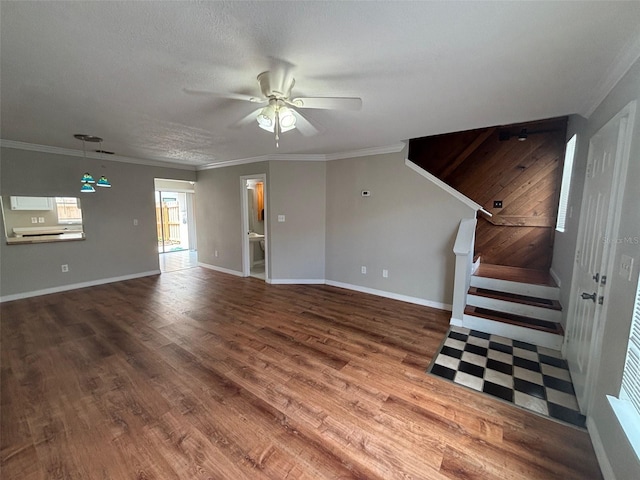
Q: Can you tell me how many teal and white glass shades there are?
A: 3